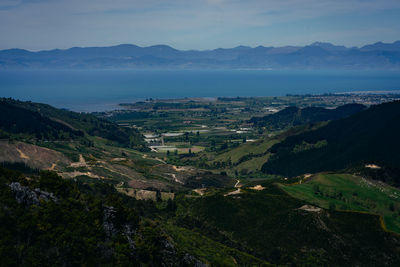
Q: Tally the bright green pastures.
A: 1